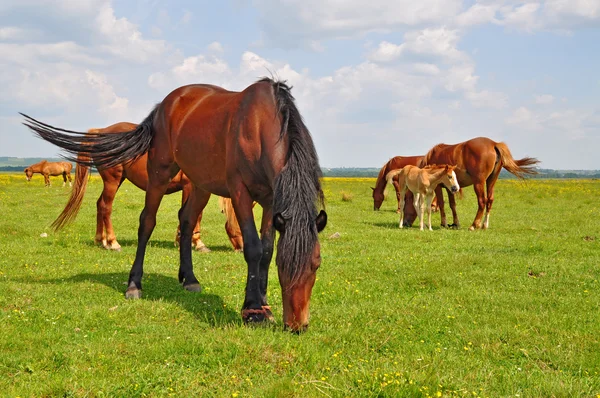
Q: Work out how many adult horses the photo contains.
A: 5